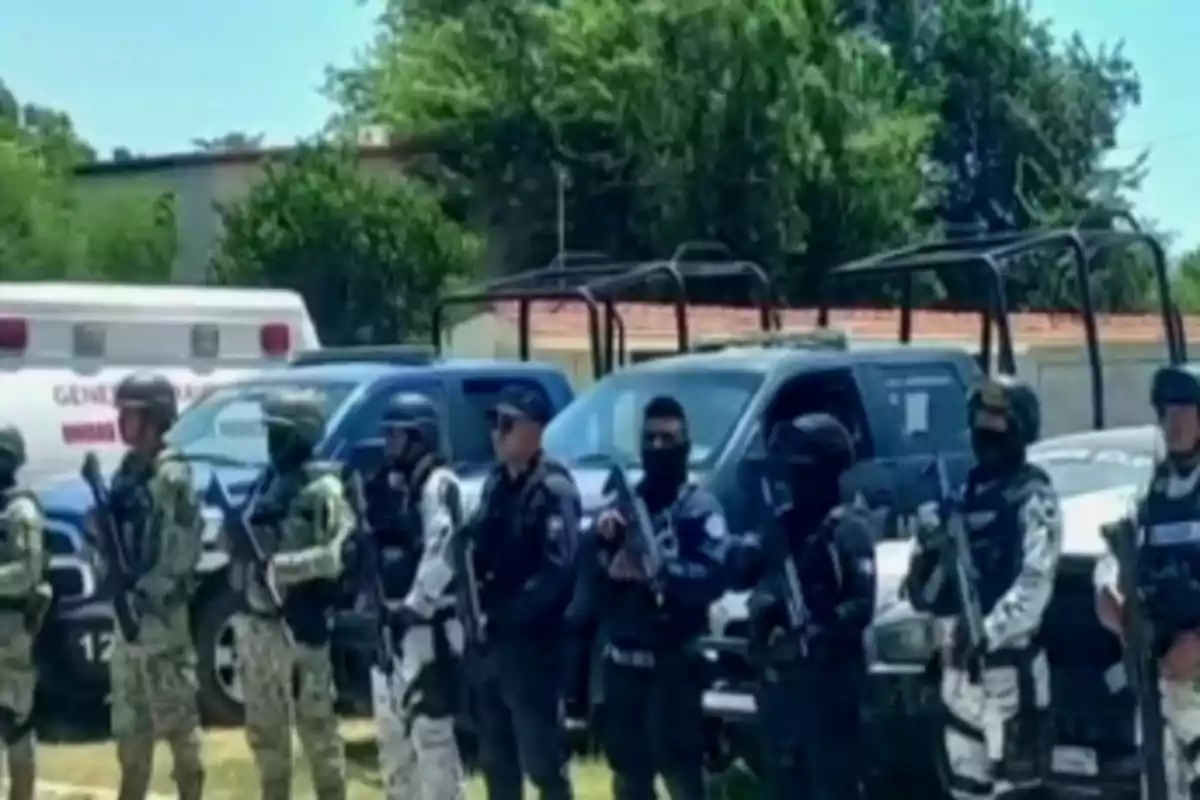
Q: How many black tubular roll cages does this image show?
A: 2